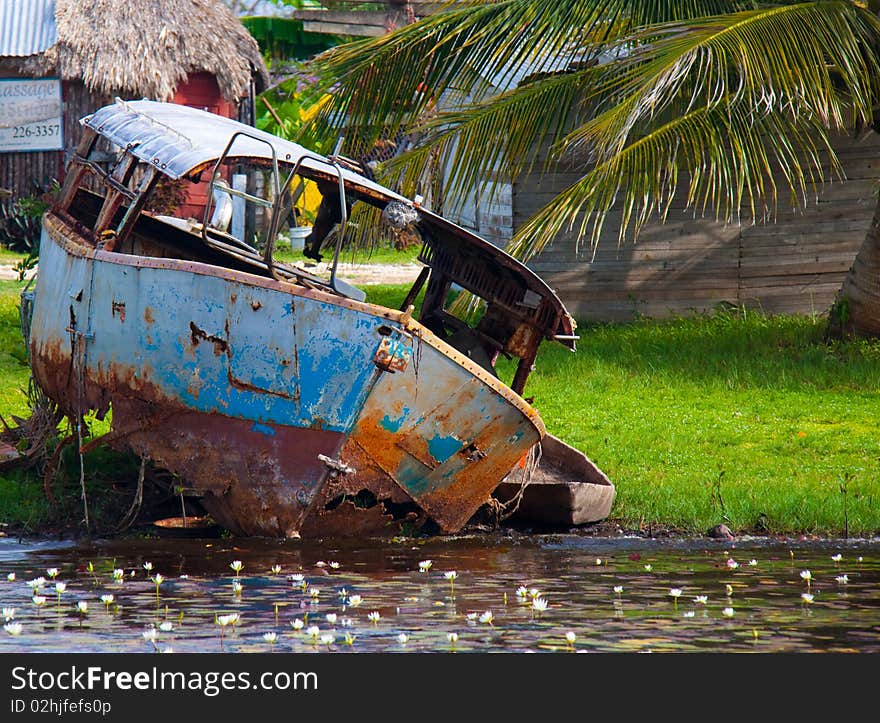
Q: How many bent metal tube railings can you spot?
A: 2